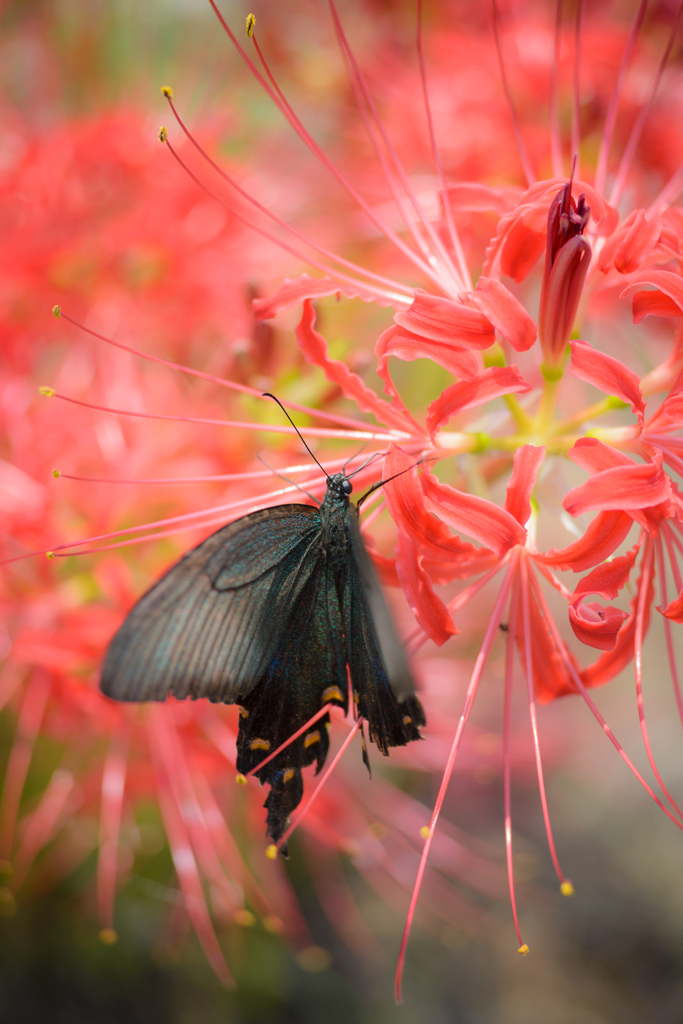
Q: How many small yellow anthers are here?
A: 12